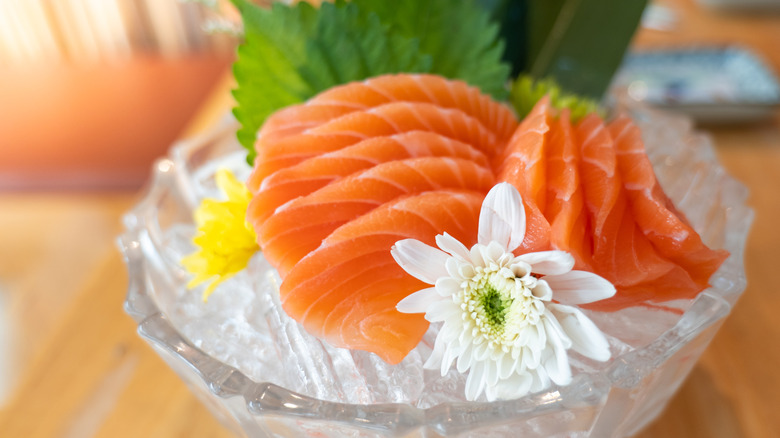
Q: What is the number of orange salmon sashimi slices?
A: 9